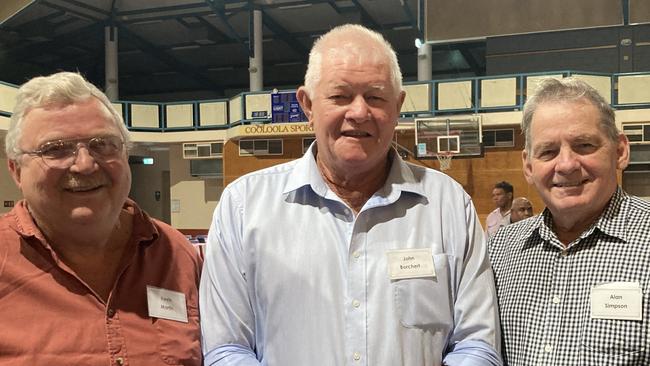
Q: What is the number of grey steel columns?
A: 3